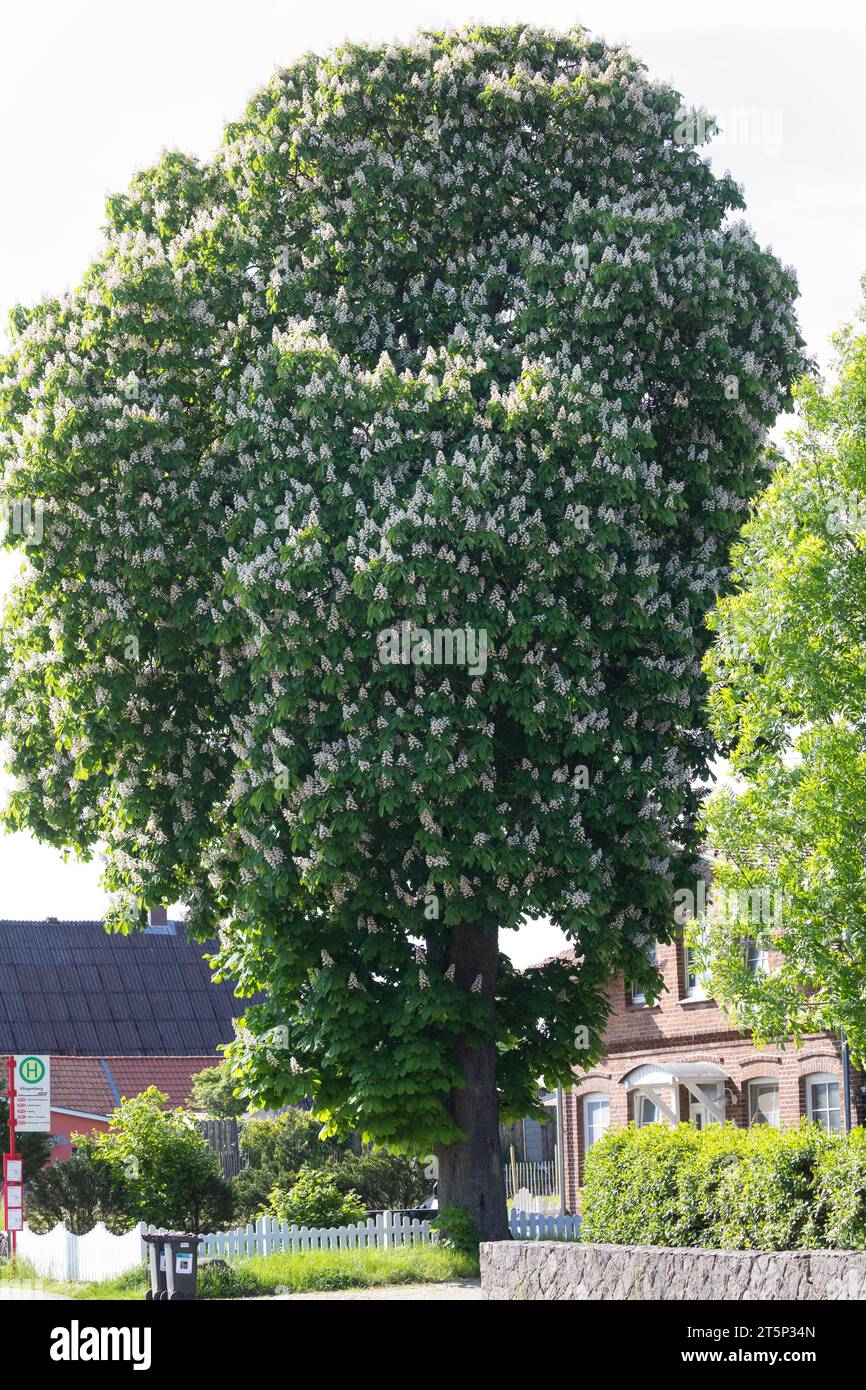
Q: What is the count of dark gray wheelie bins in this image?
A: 2